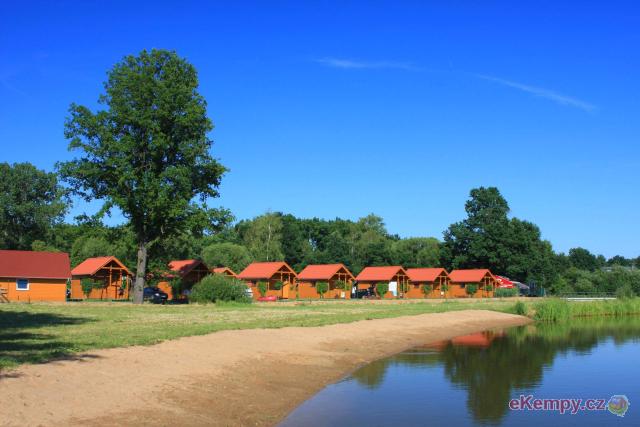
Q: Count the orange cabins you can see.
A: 9